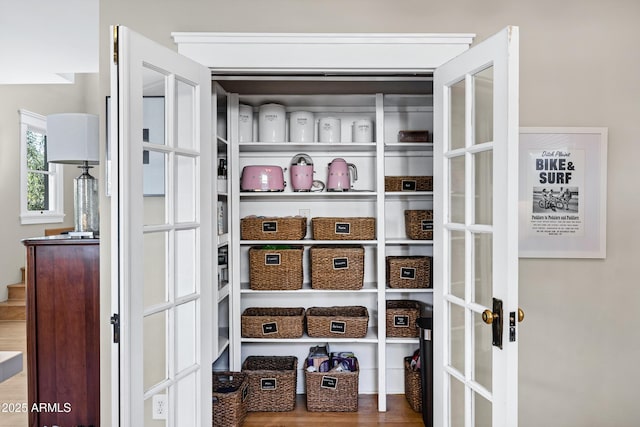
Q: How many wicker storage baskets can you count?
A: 14